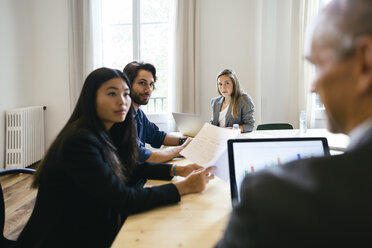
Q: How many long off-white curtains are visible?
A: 3